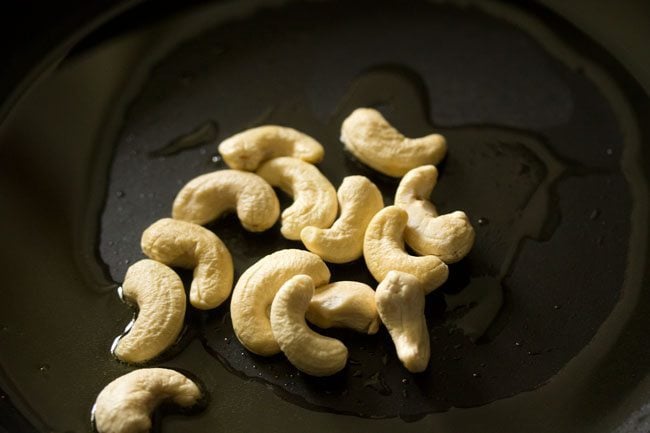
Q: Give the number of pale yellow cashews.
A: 14